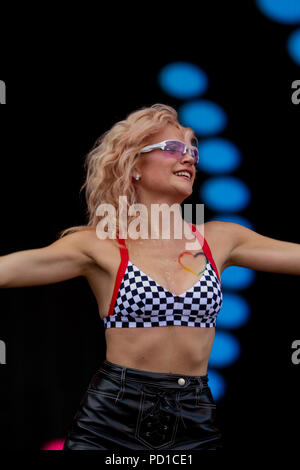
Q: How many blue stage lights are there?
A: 11